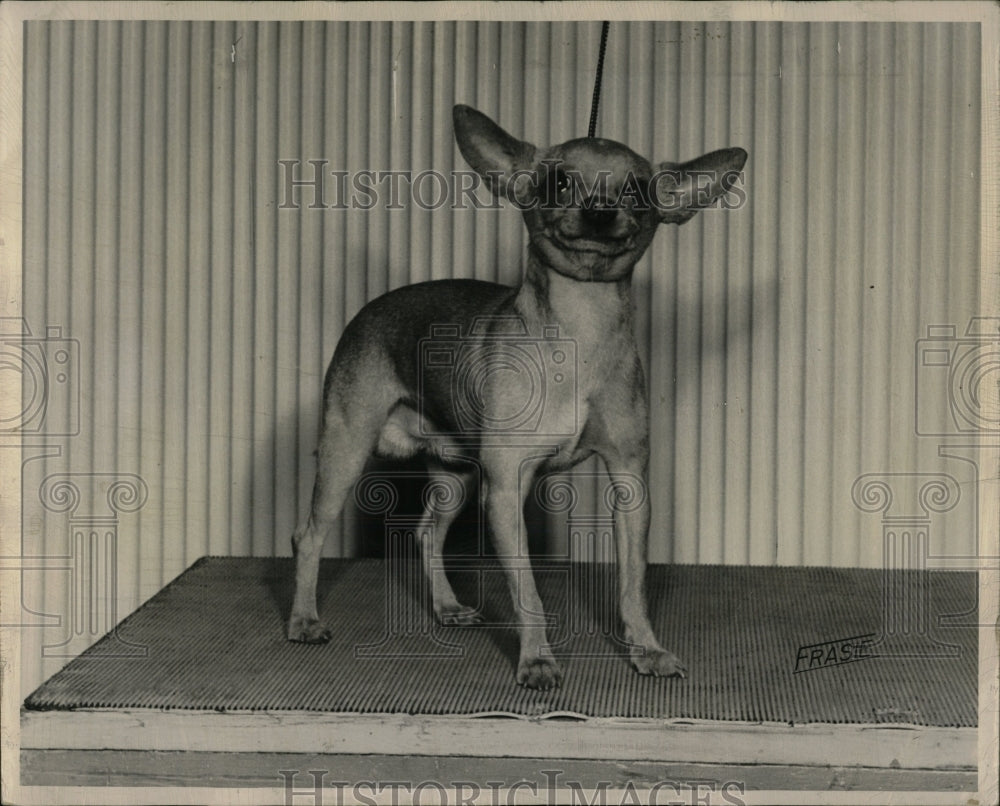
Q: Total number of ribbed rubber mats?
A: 1